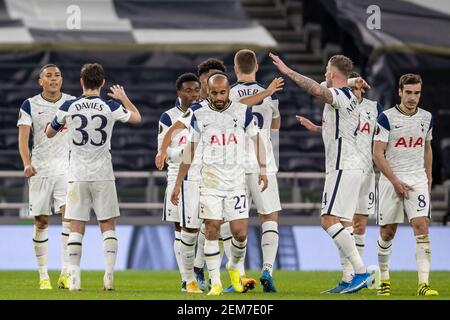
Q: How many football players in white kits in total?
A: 9